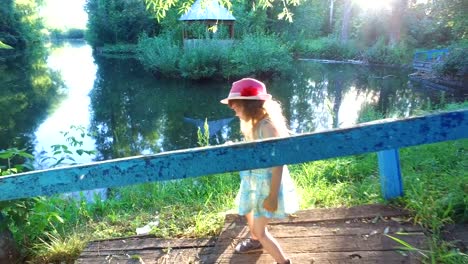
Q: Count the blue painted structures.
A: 2